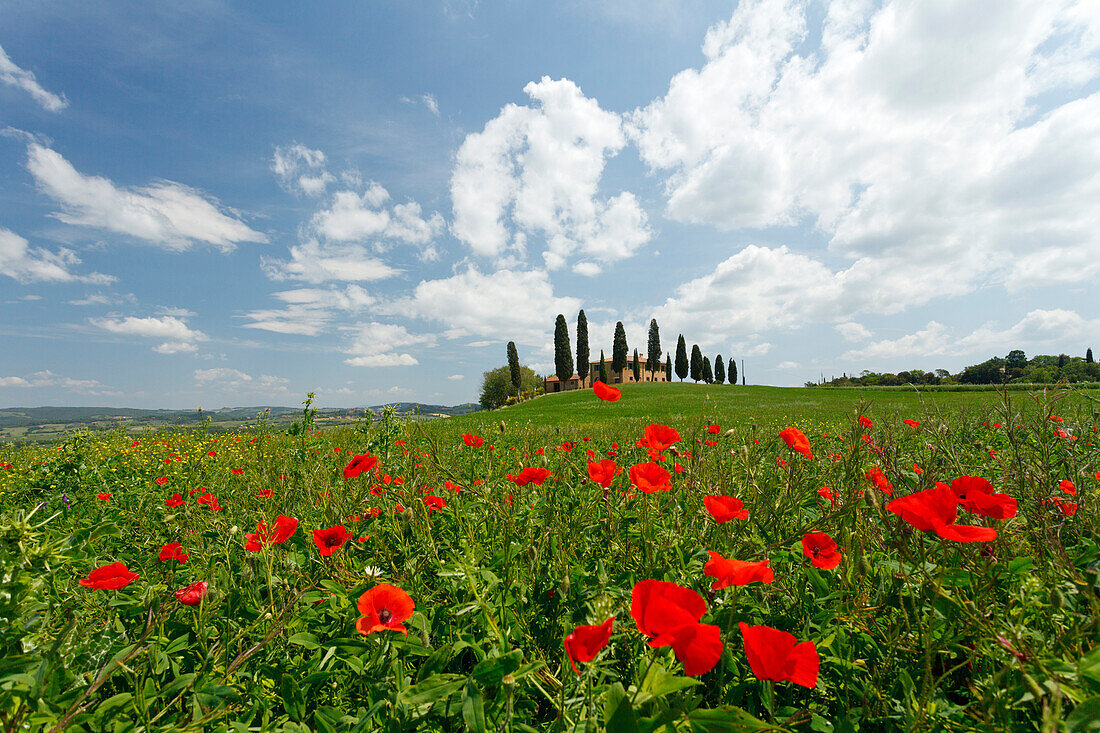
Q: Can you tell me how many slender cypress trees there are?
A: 13